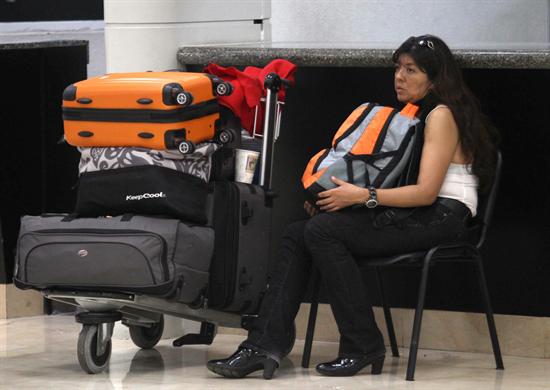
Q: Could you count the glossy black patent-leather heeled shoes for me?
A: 2